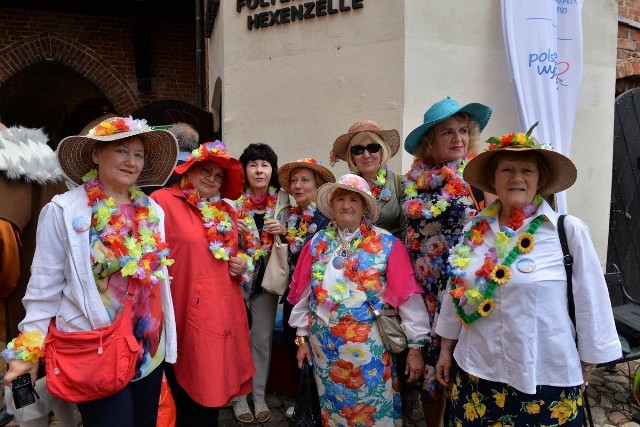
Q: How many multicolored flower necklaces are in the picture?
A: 8